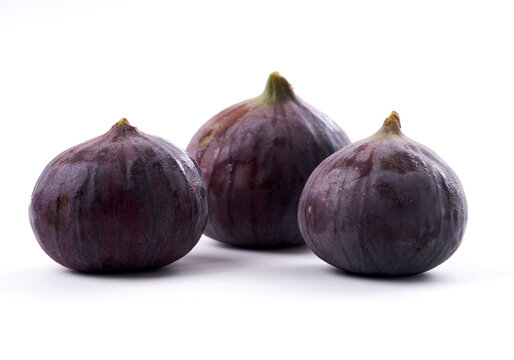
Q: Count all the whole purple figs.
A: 3